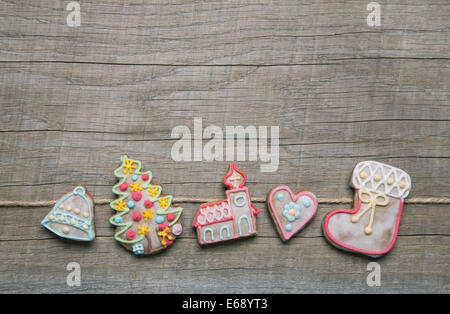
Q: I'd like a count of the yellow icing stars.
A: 7